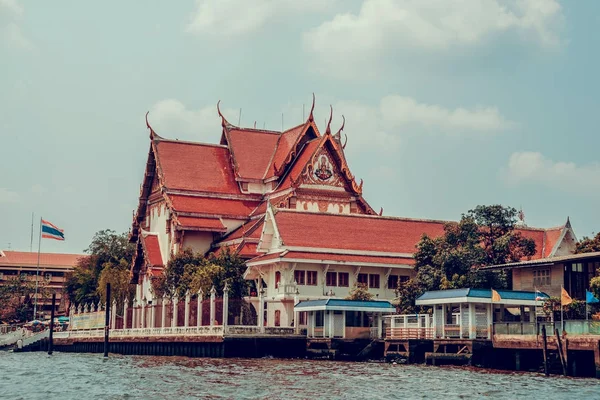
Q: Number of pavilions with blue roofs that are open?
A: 2